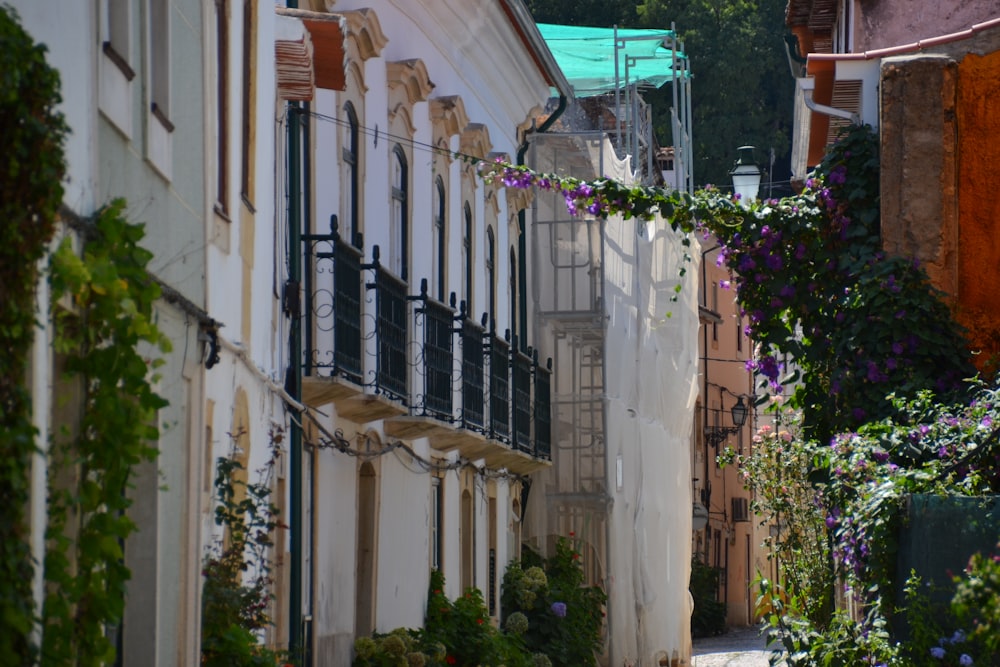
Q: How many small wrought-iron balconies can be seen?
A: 7